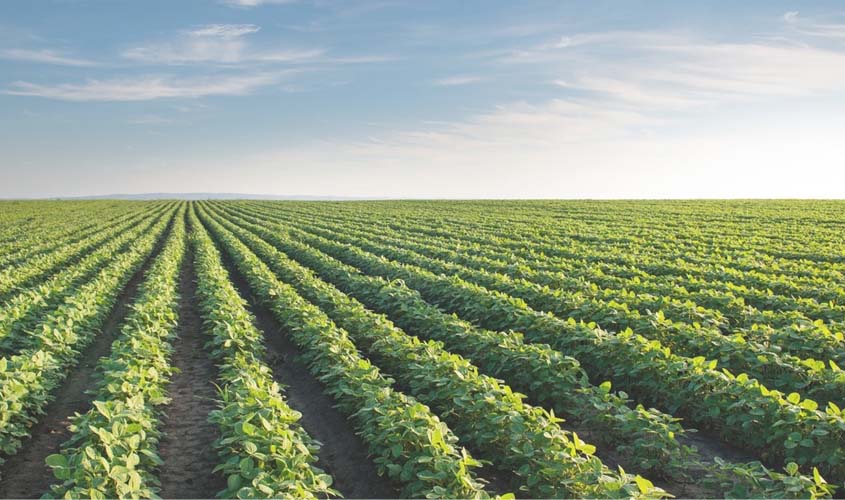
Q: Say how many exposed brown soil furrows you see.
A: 3